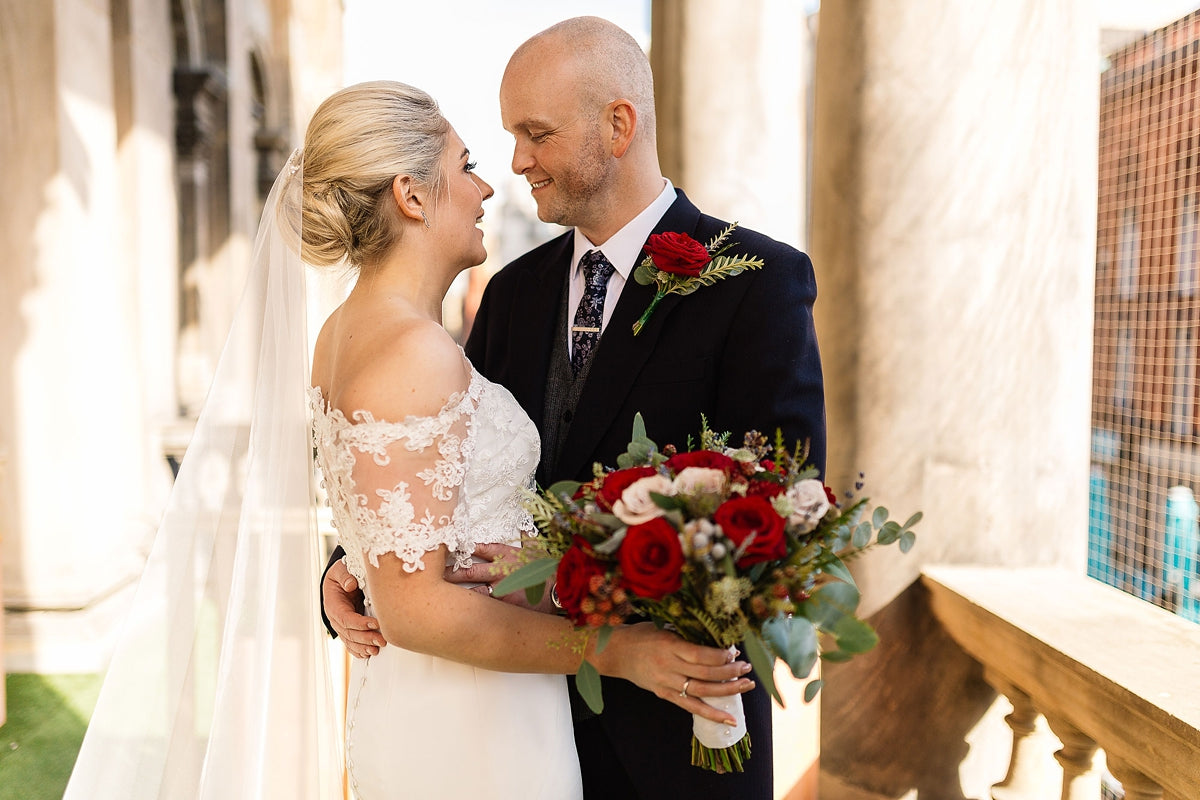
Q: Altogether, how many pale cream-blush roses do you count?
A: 3